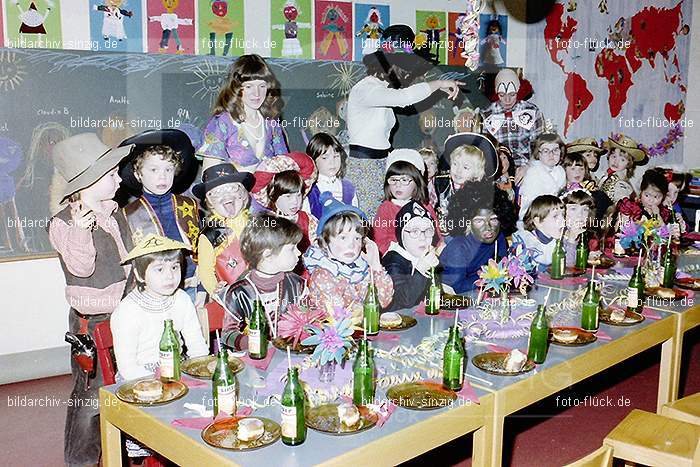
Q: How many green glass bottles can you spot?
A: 14